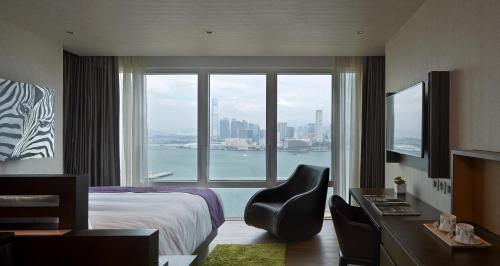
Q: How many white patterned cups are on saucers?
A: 2